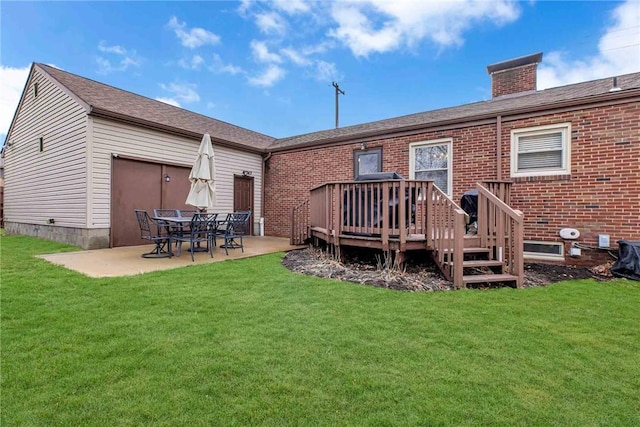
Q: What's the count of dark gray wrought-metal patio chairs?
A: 6